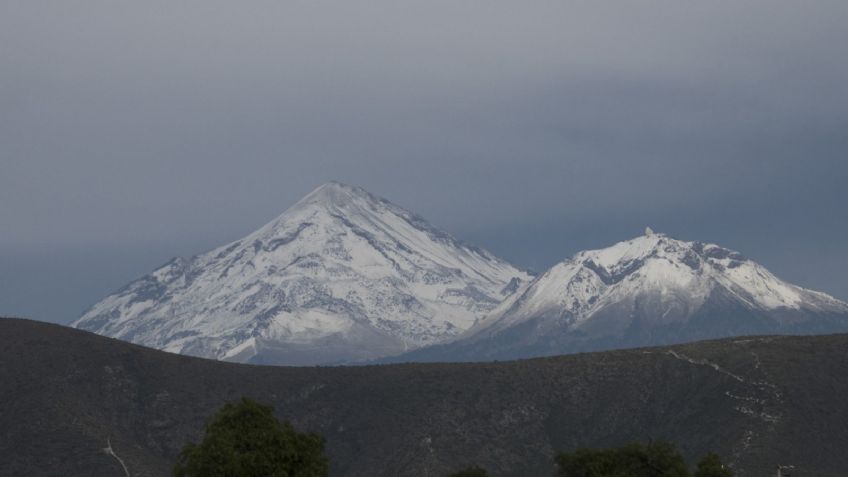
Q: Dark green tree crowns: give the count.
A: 4